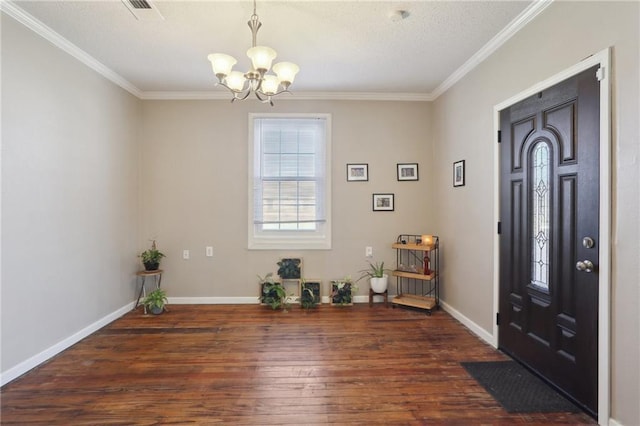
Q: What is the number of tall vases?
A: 0